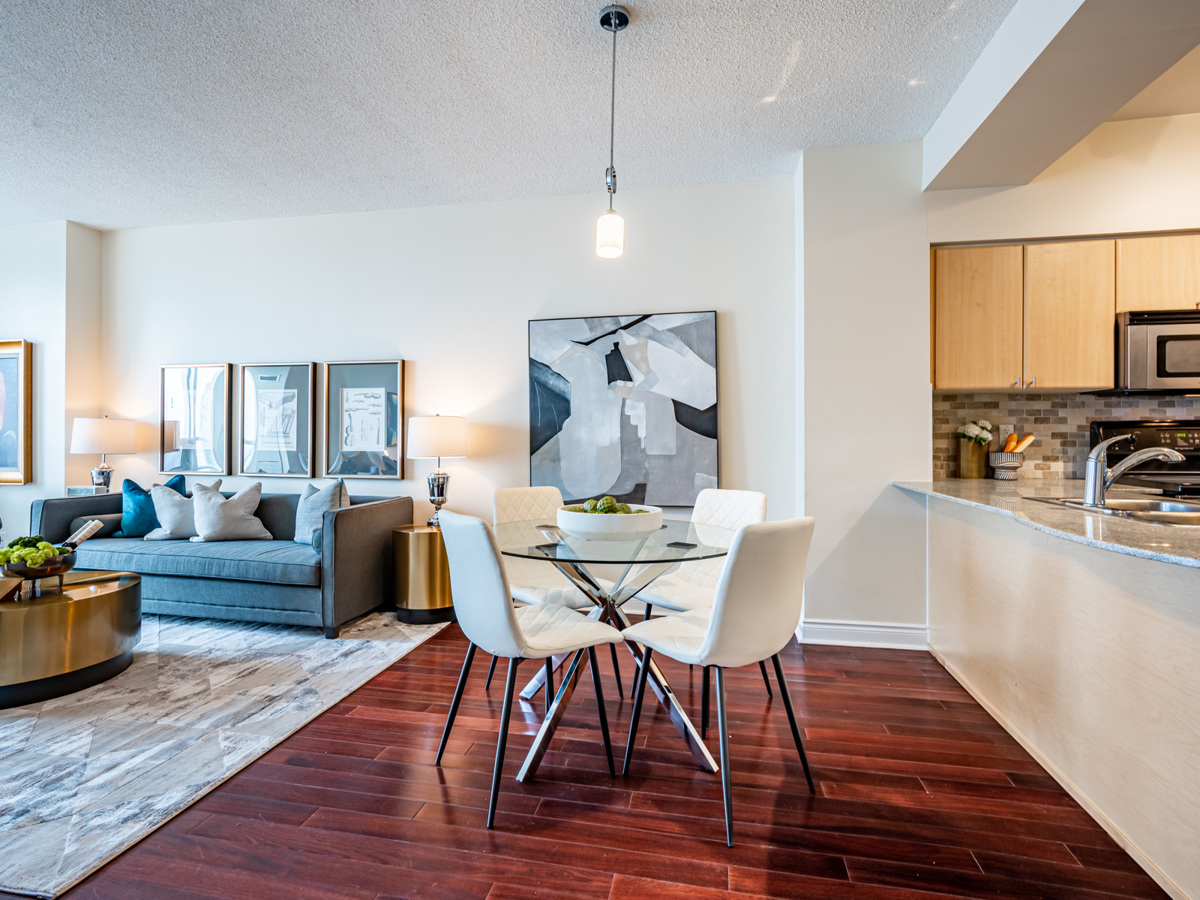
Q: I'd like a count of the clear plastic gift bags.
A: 0